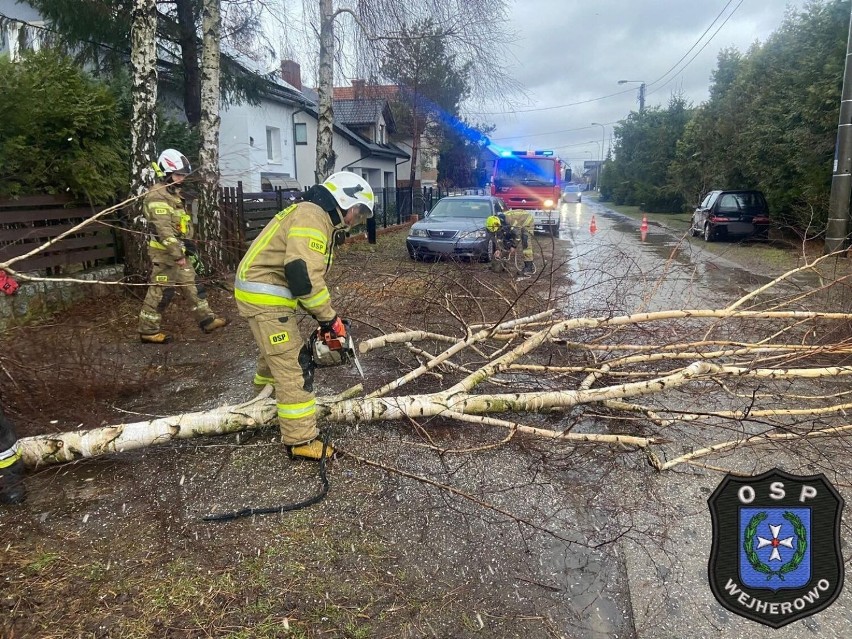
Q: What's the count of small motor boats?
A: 0